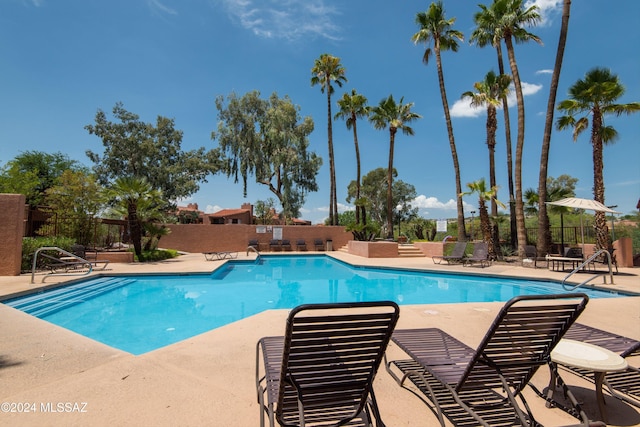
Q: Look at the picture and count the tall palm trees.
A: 9